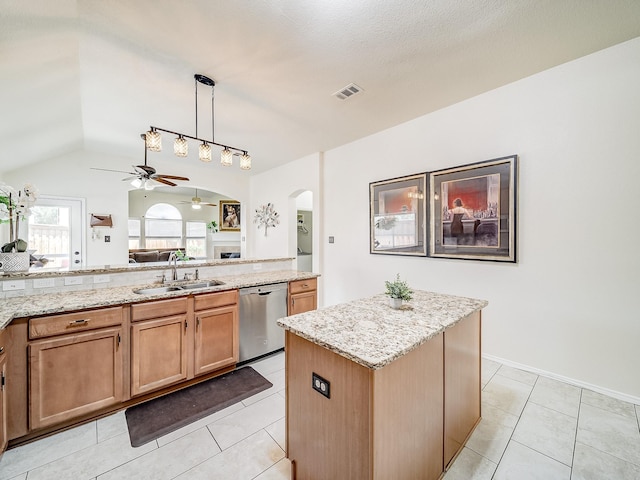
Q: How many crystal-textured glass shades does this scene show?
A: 5